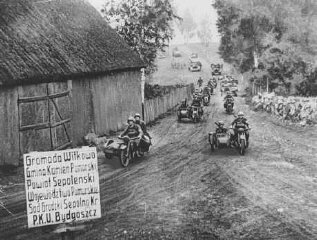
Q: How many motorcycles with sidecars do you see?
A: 3